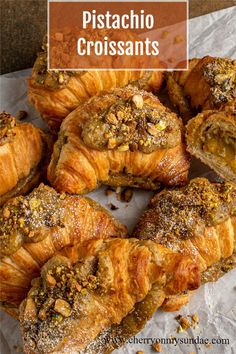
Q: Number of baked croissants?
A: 8